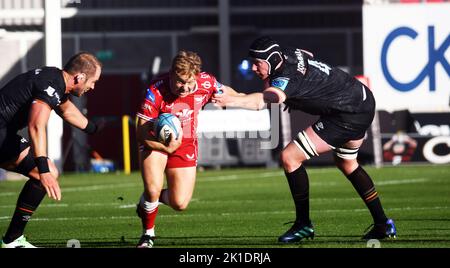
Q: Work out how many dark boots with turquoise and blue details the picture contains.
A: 2